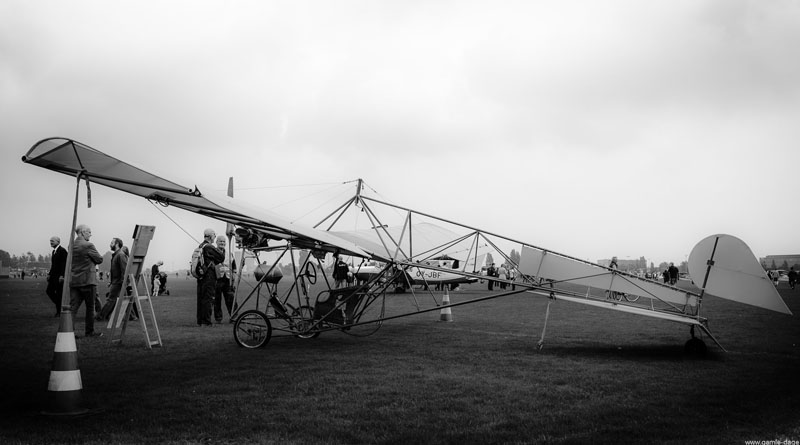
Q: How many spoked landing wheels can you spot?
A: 2